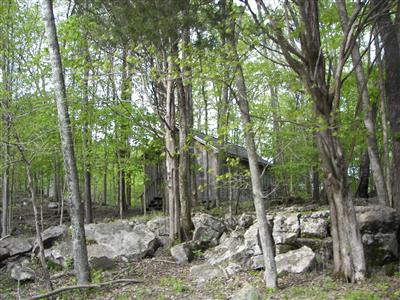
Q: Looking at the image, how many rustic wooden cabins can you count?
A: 1